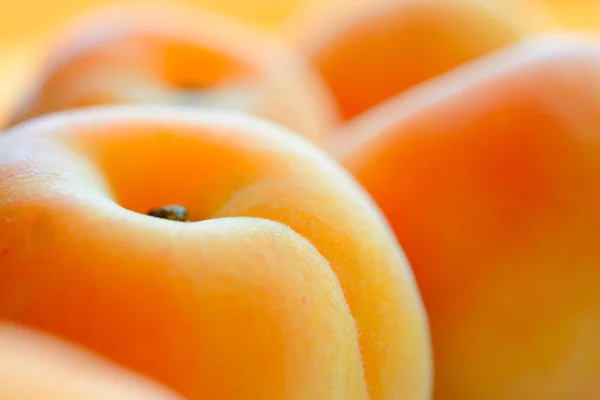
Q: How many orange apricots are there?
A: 5